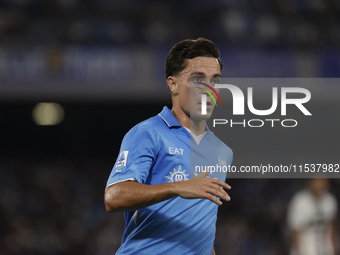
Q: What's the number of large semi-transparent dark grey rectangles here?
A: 1